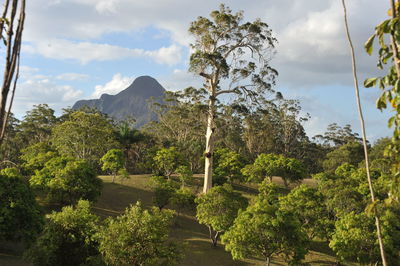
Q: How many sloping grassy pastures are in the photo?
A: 1